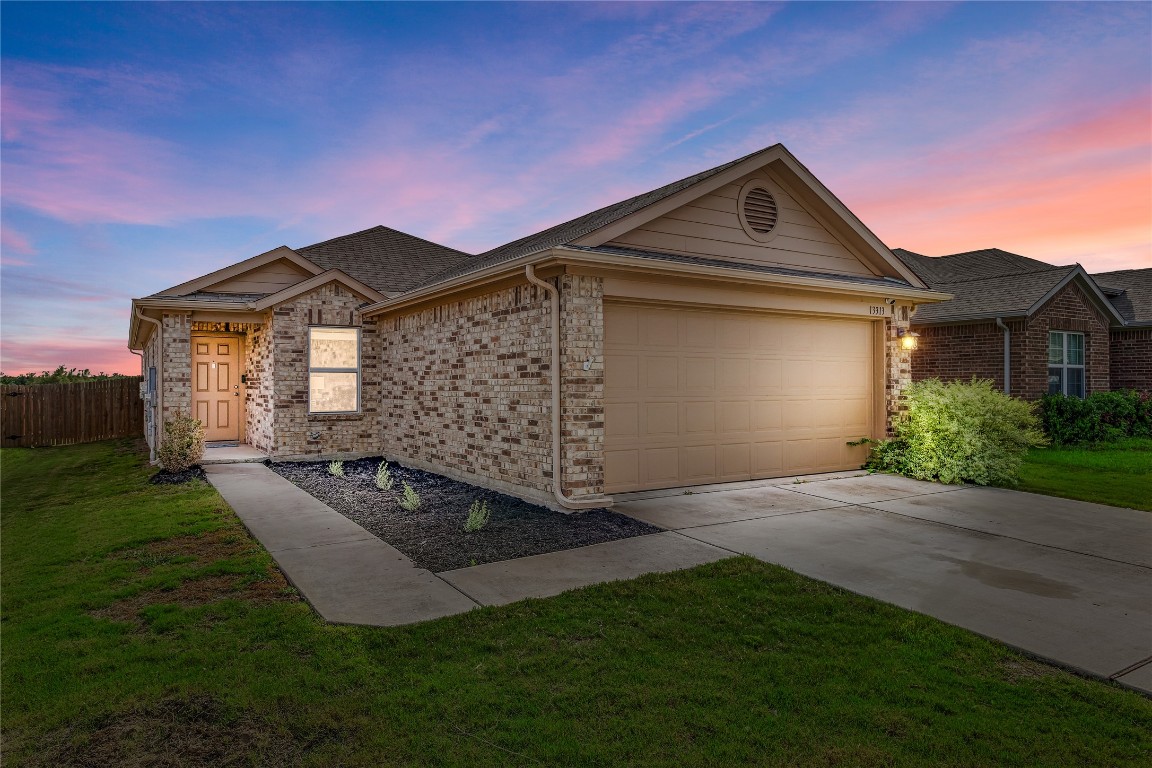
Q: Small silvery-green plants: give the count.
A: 4